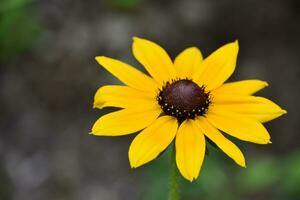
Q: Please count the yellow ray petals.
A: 12